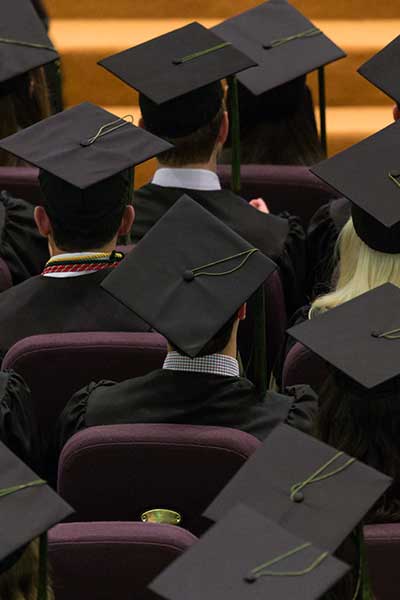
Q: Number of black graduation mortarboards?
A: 11